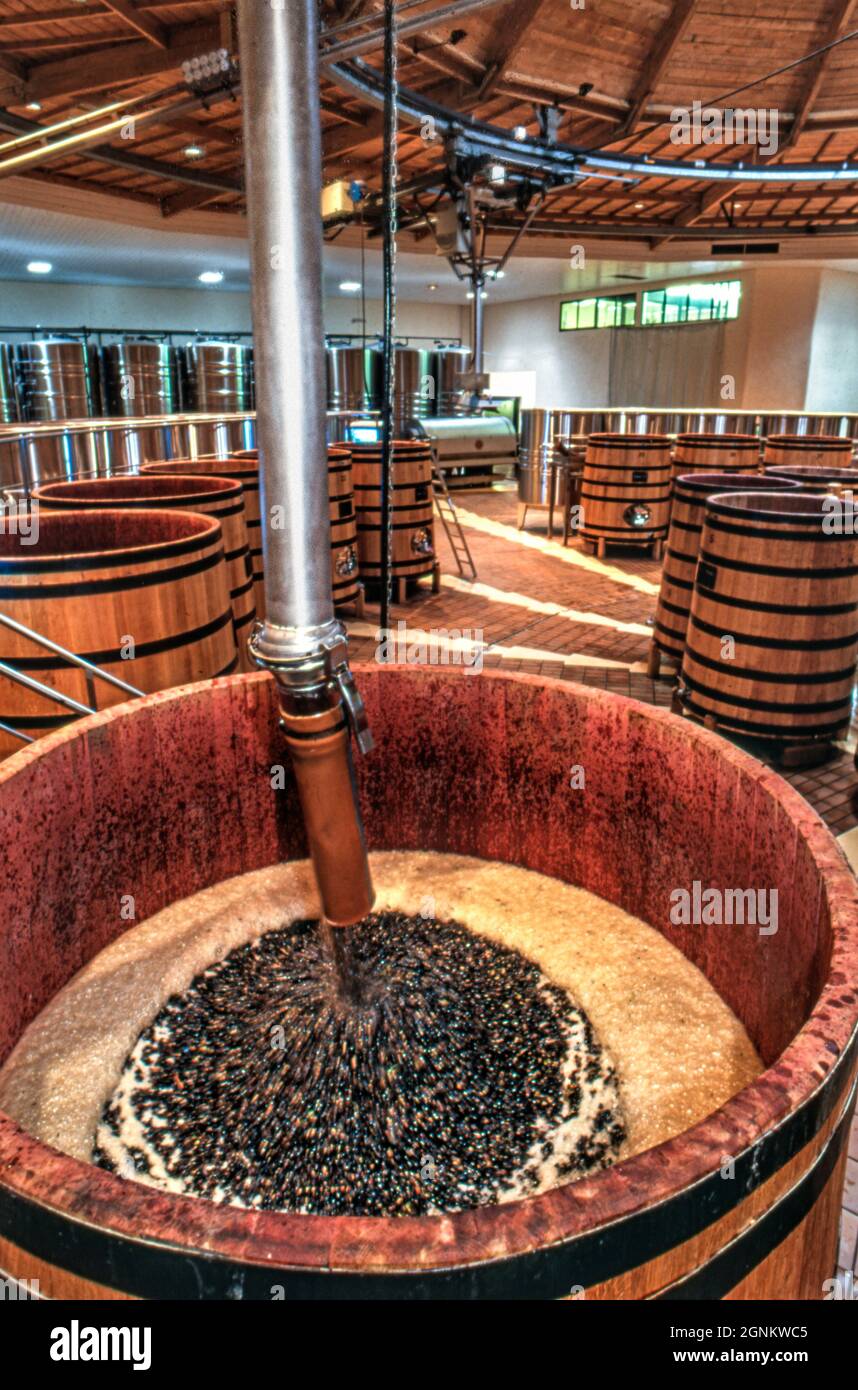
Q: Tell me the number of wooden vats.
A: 12